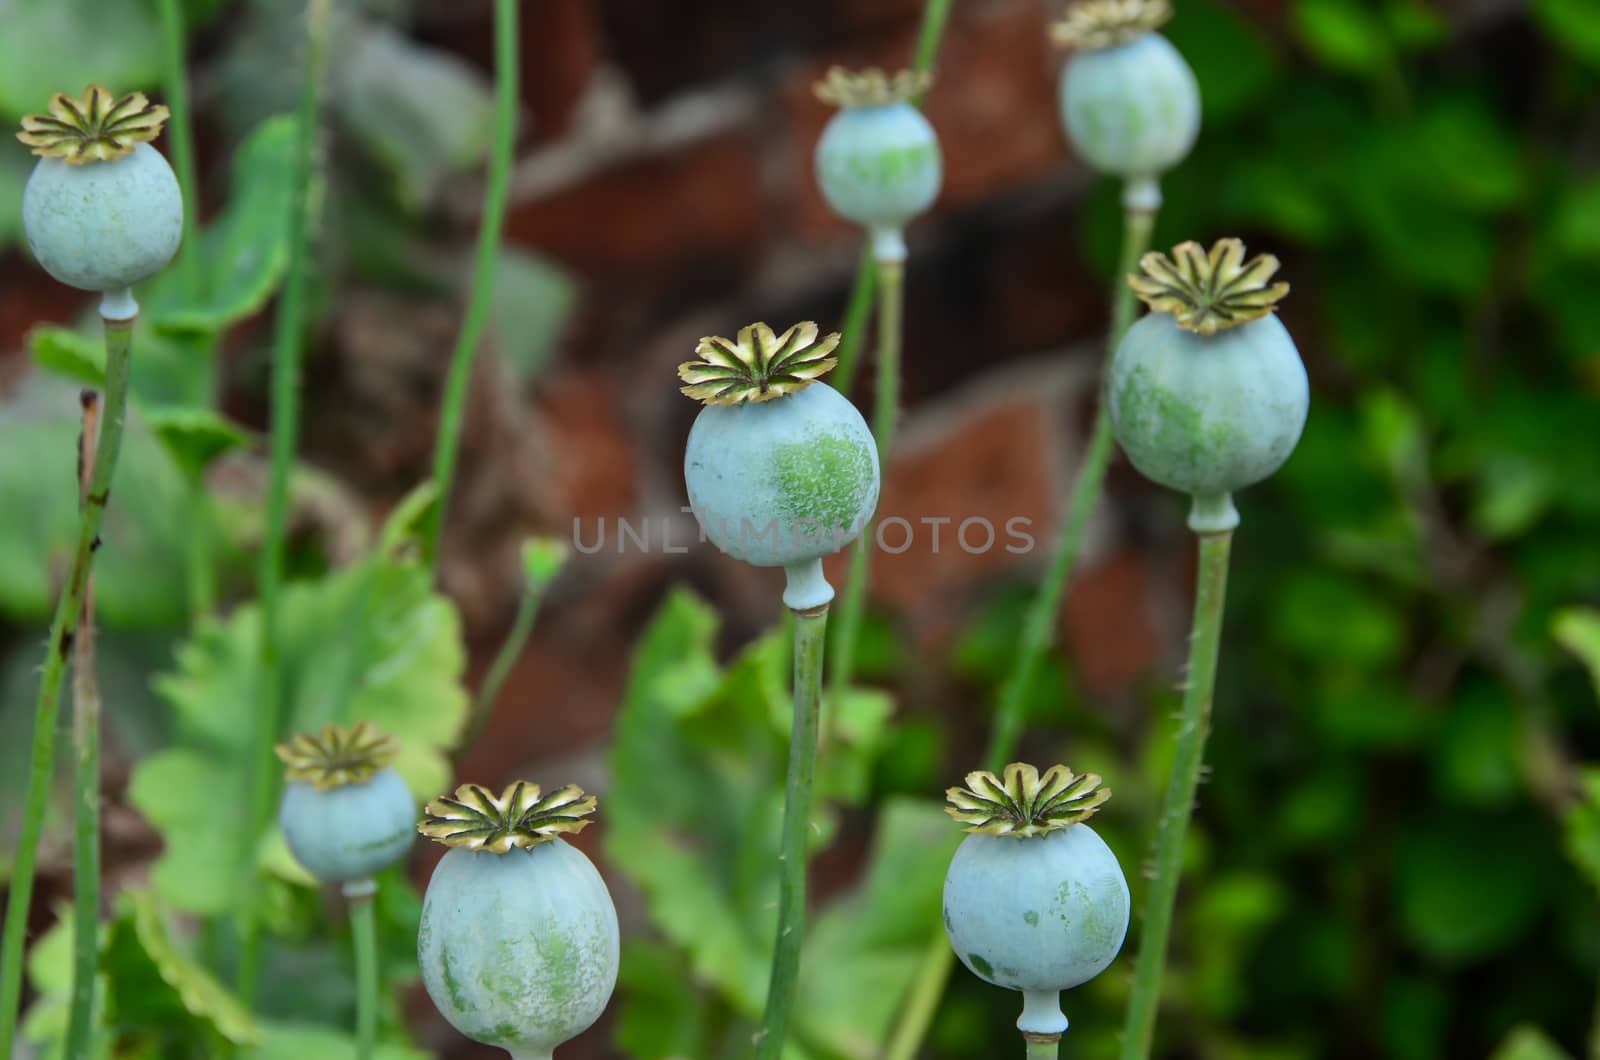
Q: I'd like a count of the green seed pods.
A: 8